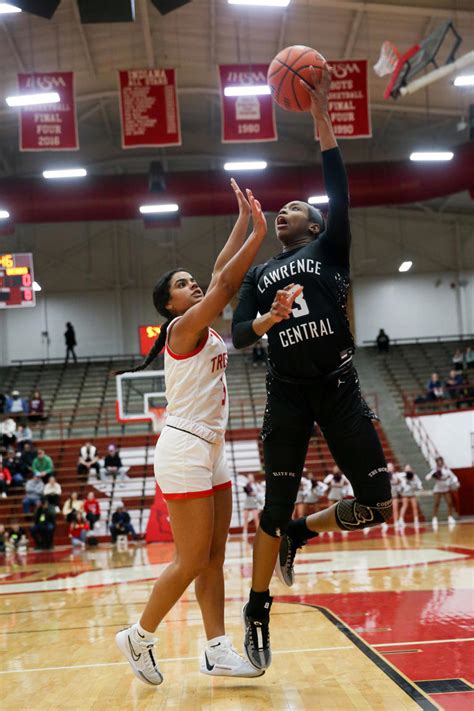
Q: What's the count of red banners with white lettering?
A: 4